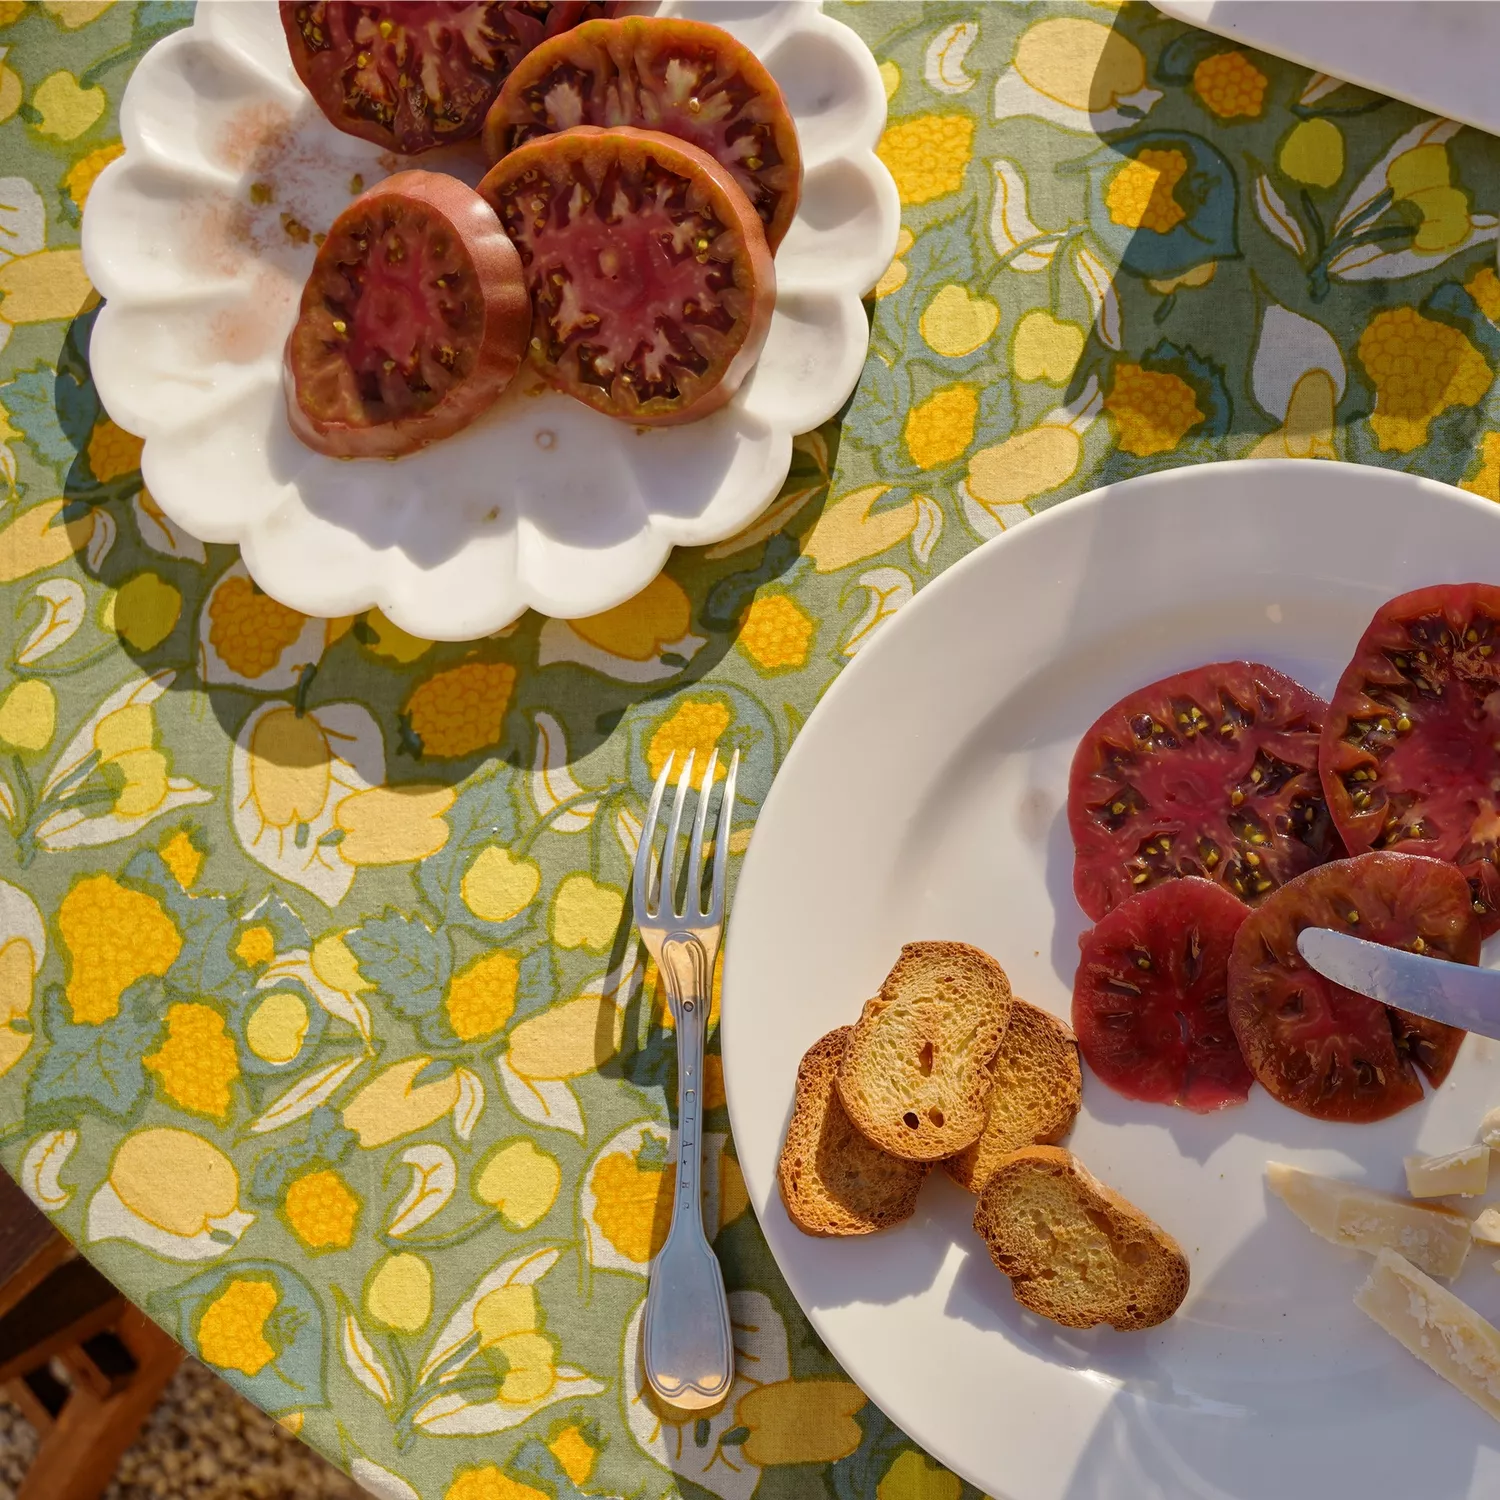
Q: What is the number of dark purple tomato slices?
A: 8